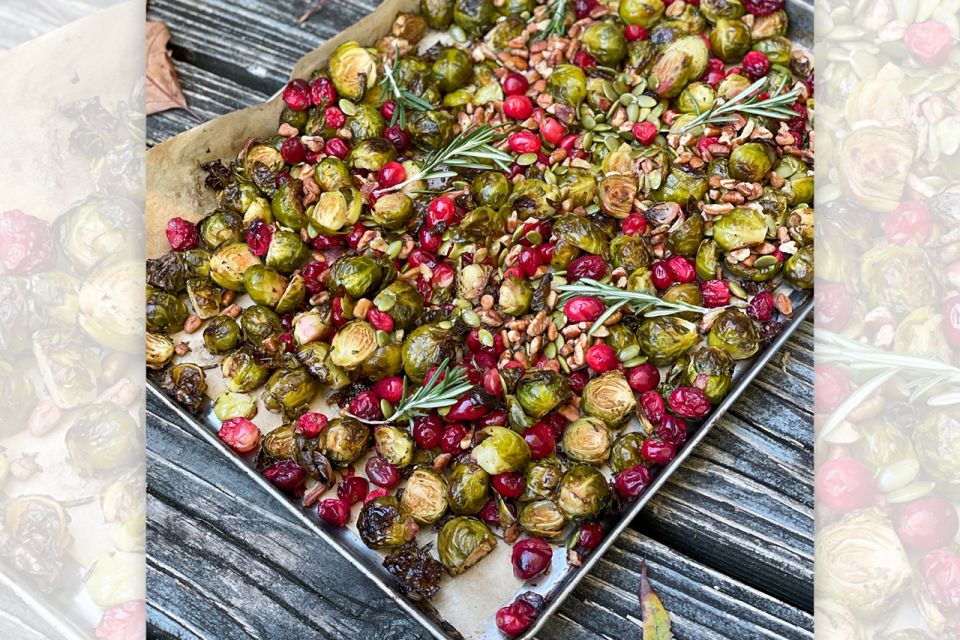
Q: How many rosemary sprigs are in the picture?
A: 6